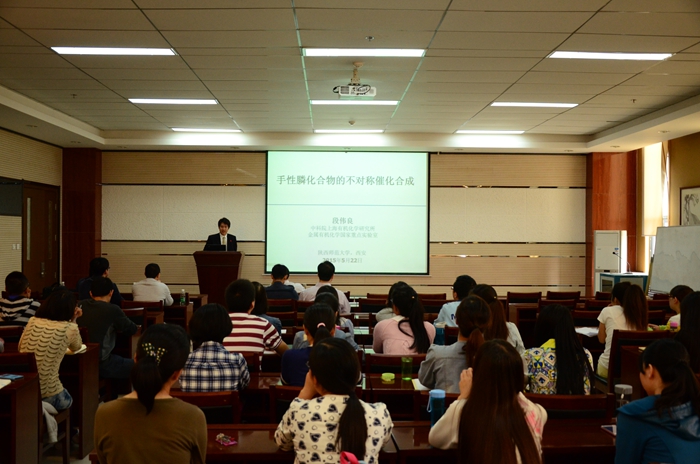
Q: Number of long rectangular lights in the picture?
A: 9